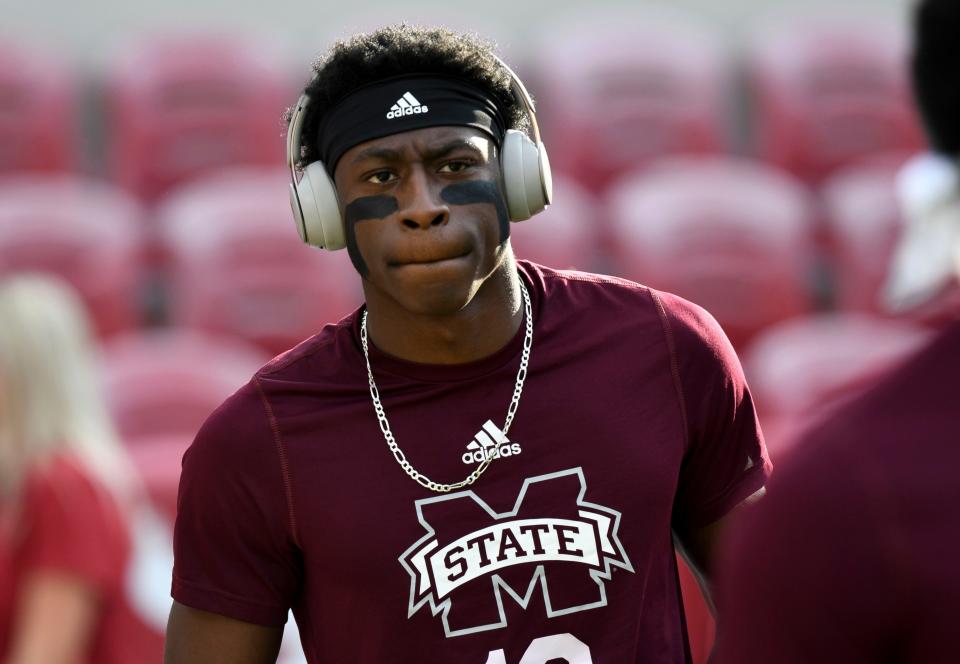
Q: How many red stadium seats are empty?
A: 11